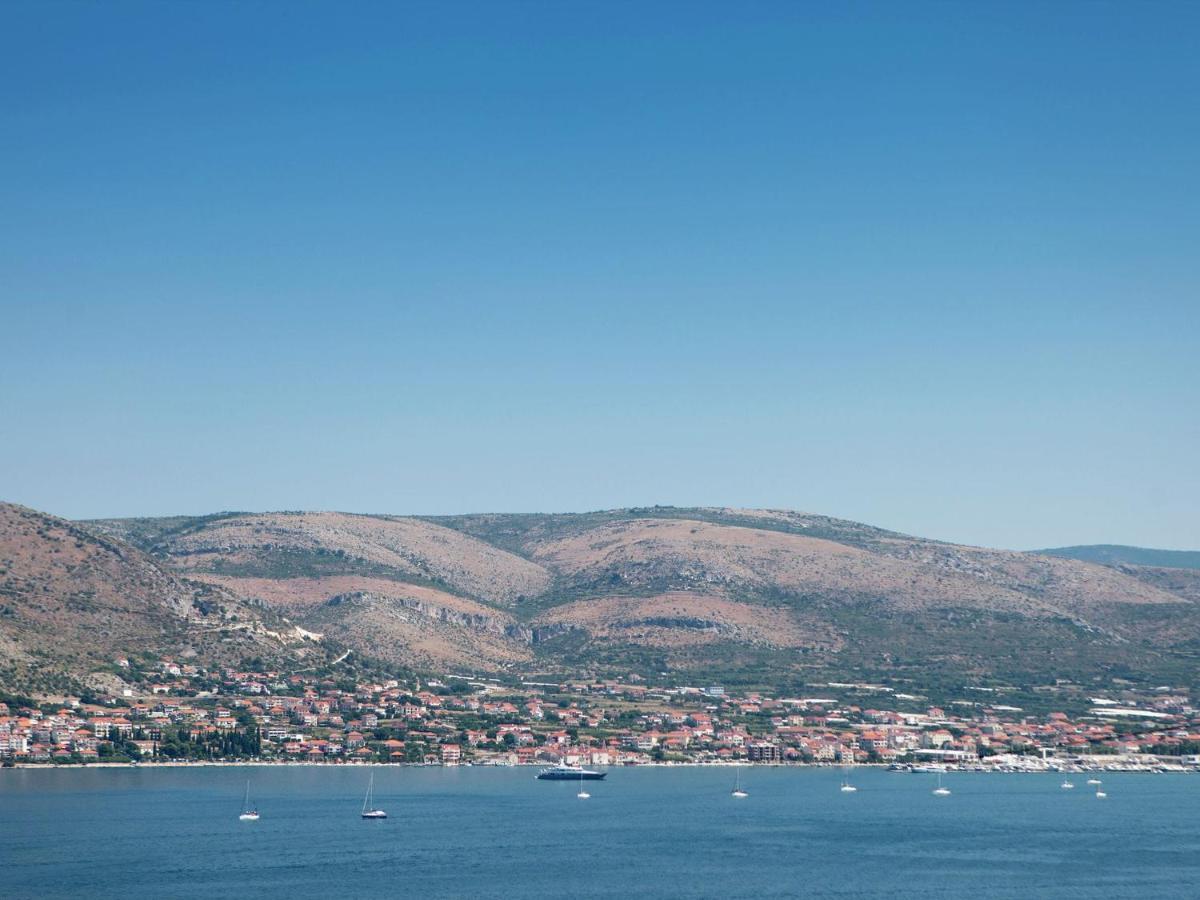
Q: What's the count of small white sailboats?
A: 9